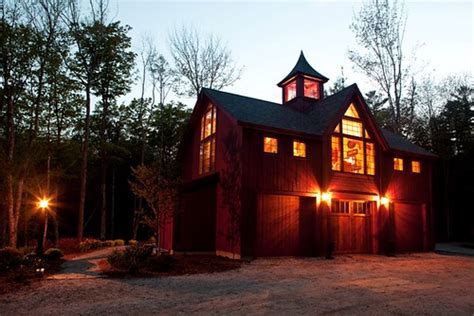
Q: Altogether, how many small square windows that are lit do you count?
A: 4